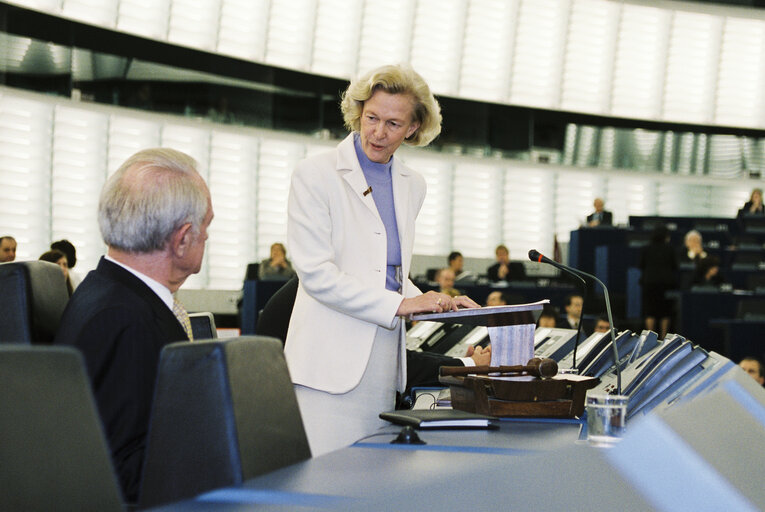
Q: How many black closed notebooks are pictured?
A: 1